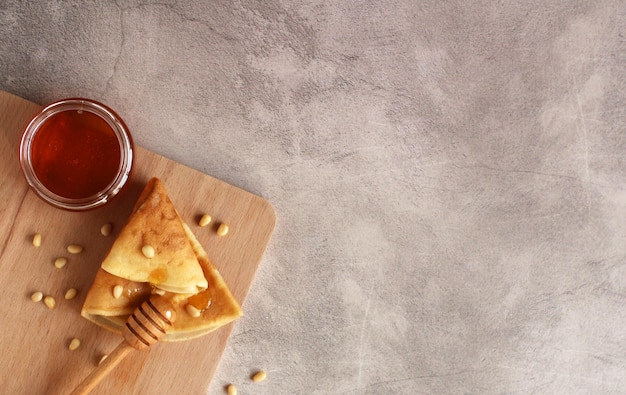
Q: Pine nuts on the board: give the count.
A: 11